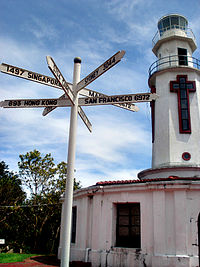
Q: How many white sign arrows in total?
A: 8